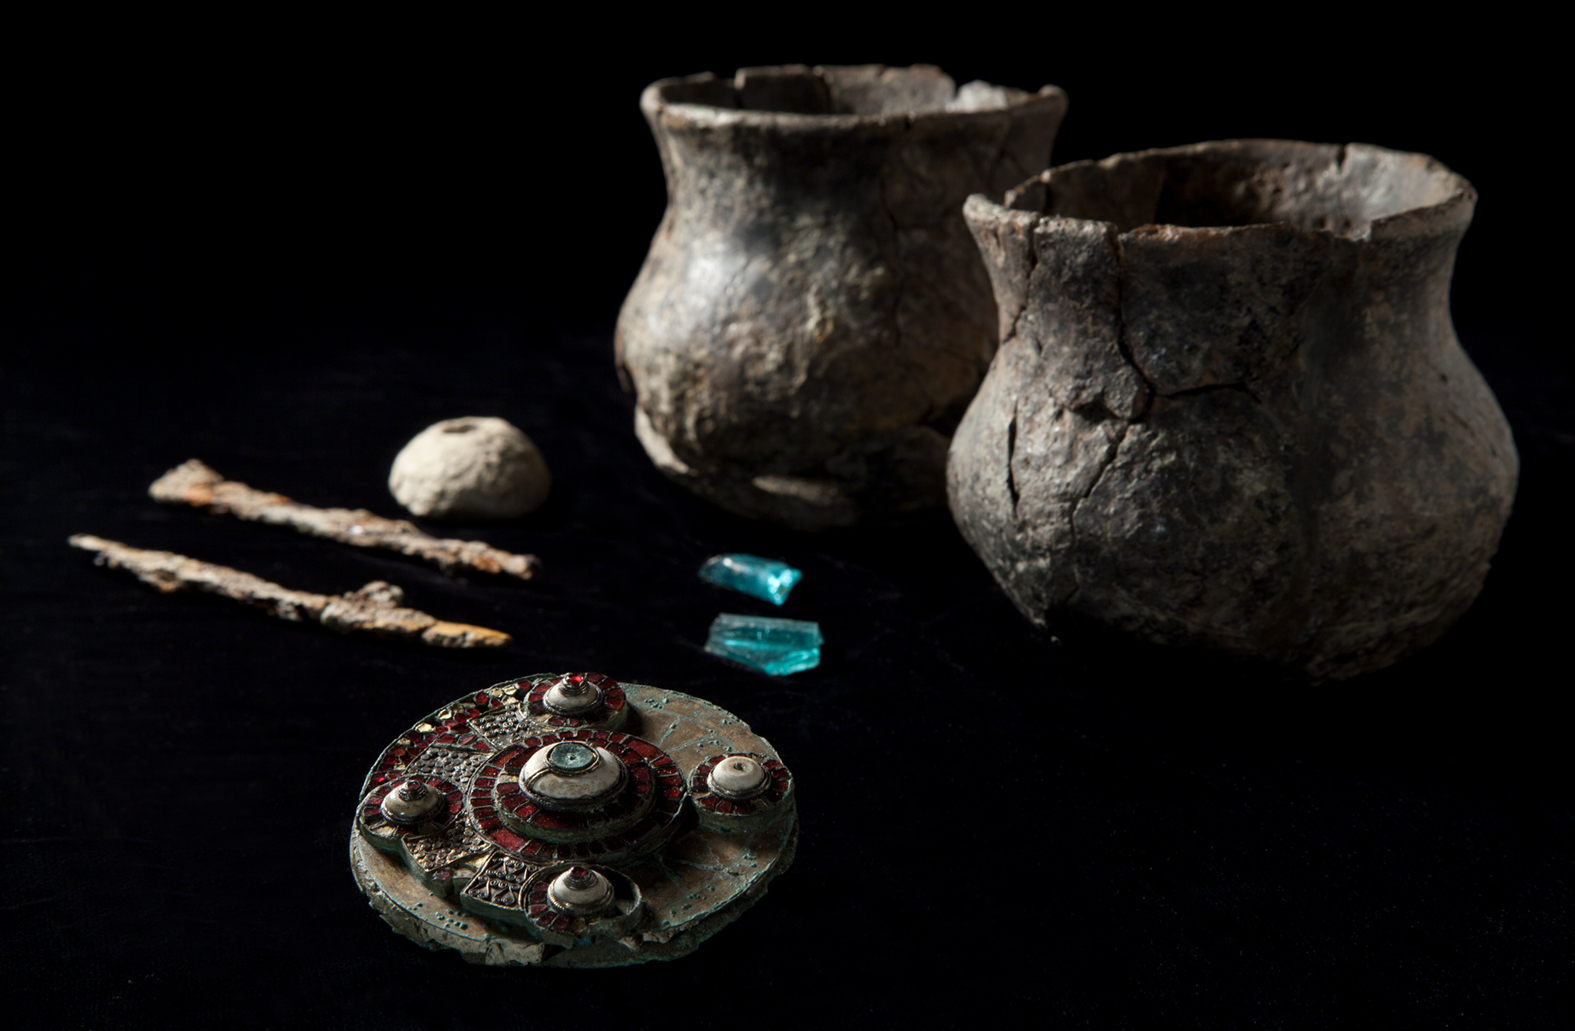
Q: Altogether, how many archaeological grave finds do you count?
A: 8